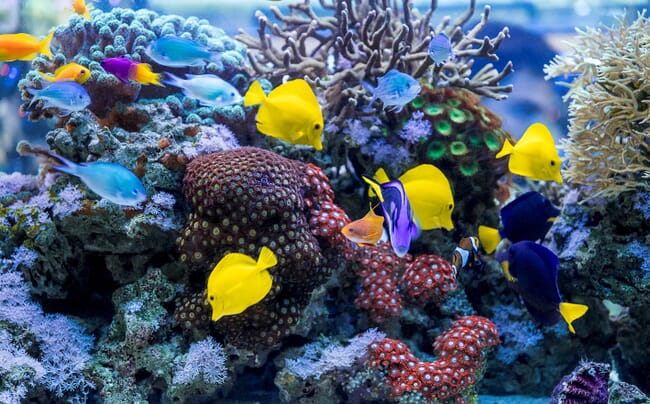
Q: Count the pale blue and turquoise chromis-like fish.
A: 6